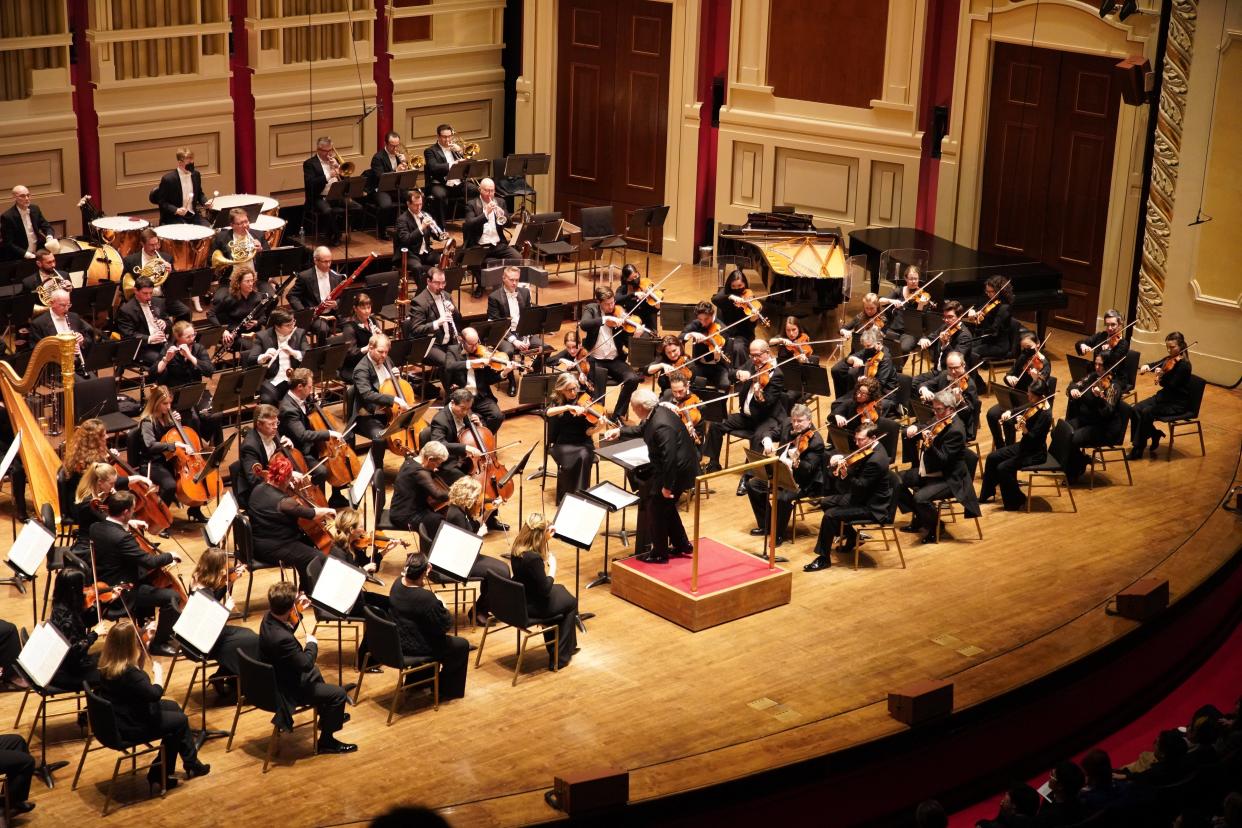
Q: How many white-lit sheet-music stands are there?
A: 11